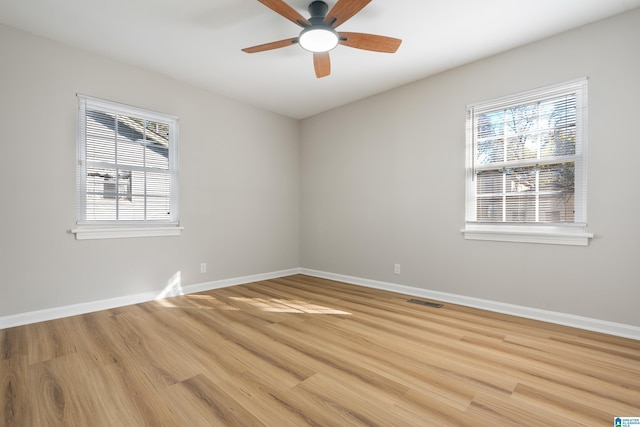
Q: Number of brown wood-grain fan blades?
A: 5